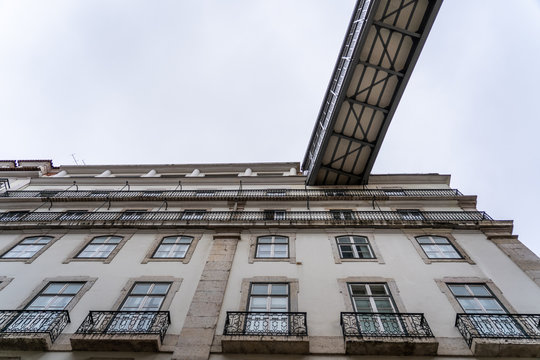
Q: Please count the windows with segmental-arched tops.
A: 6